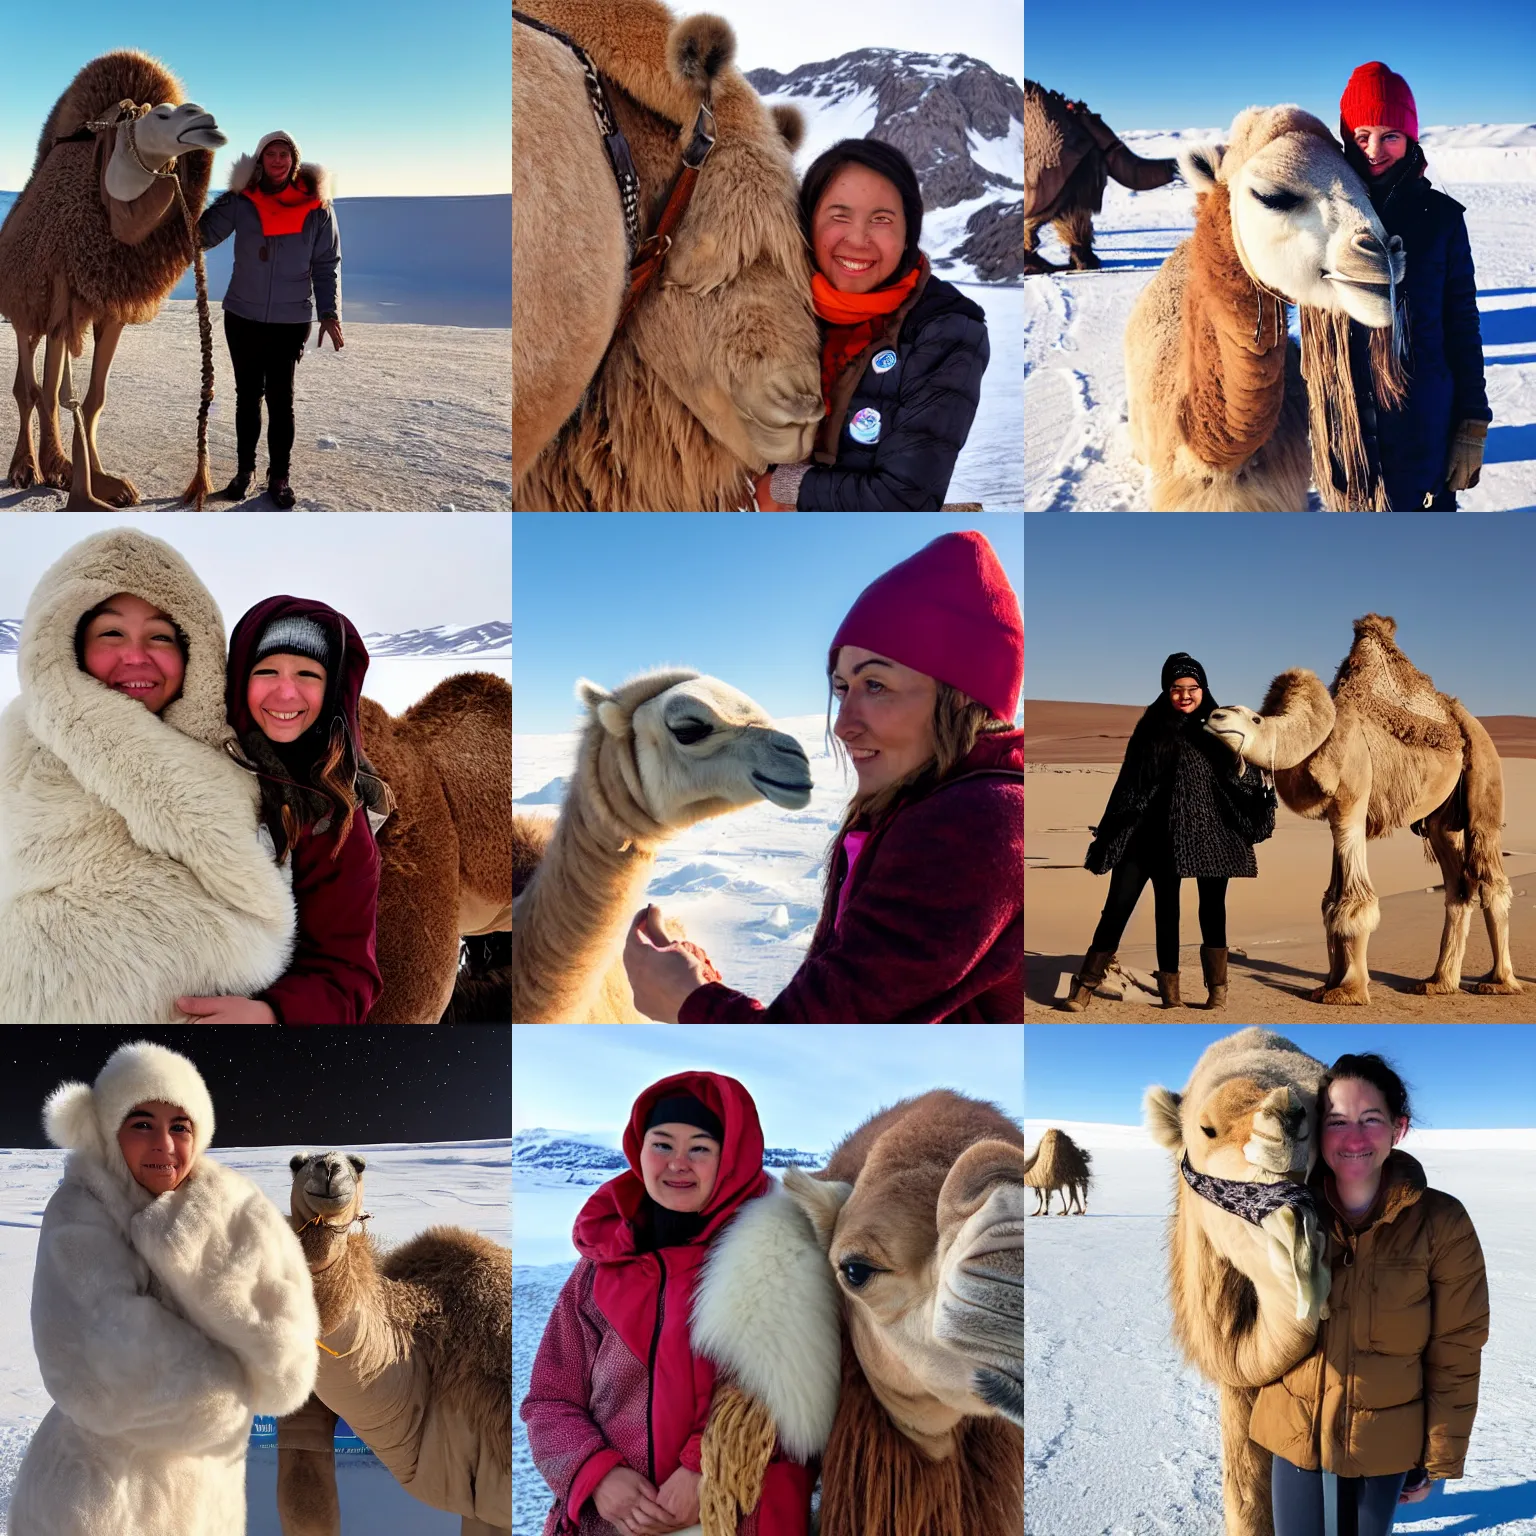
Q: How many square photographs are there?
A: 9